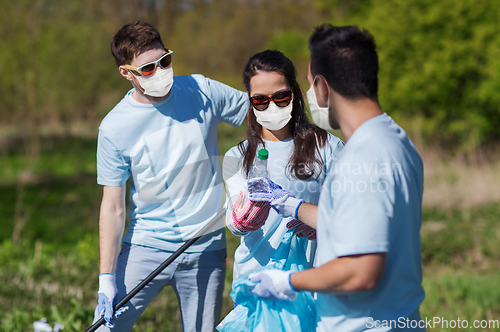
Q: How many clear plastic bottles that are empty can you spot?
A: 1